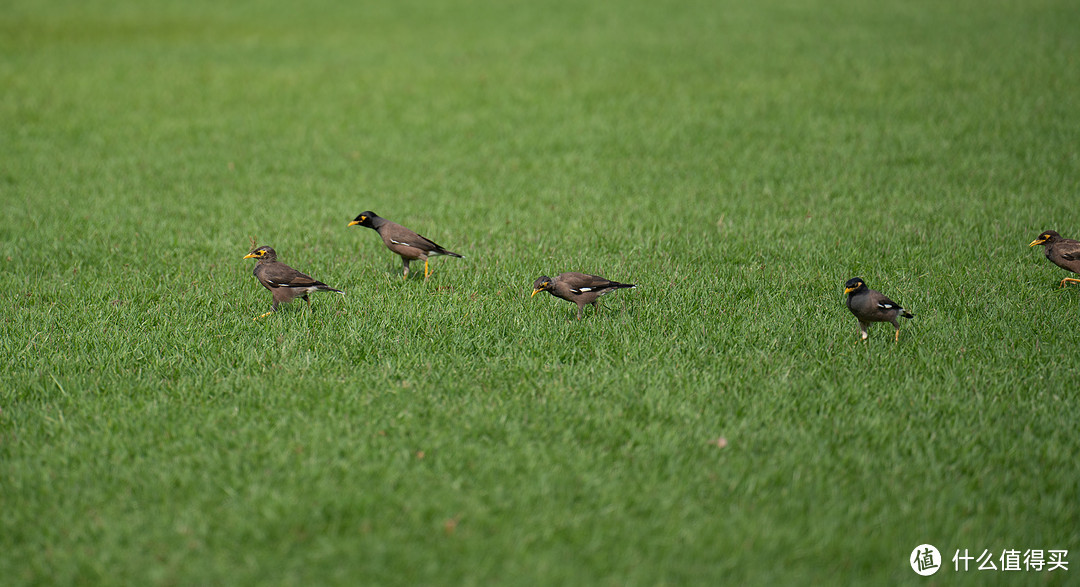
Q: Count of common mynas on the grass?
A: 5